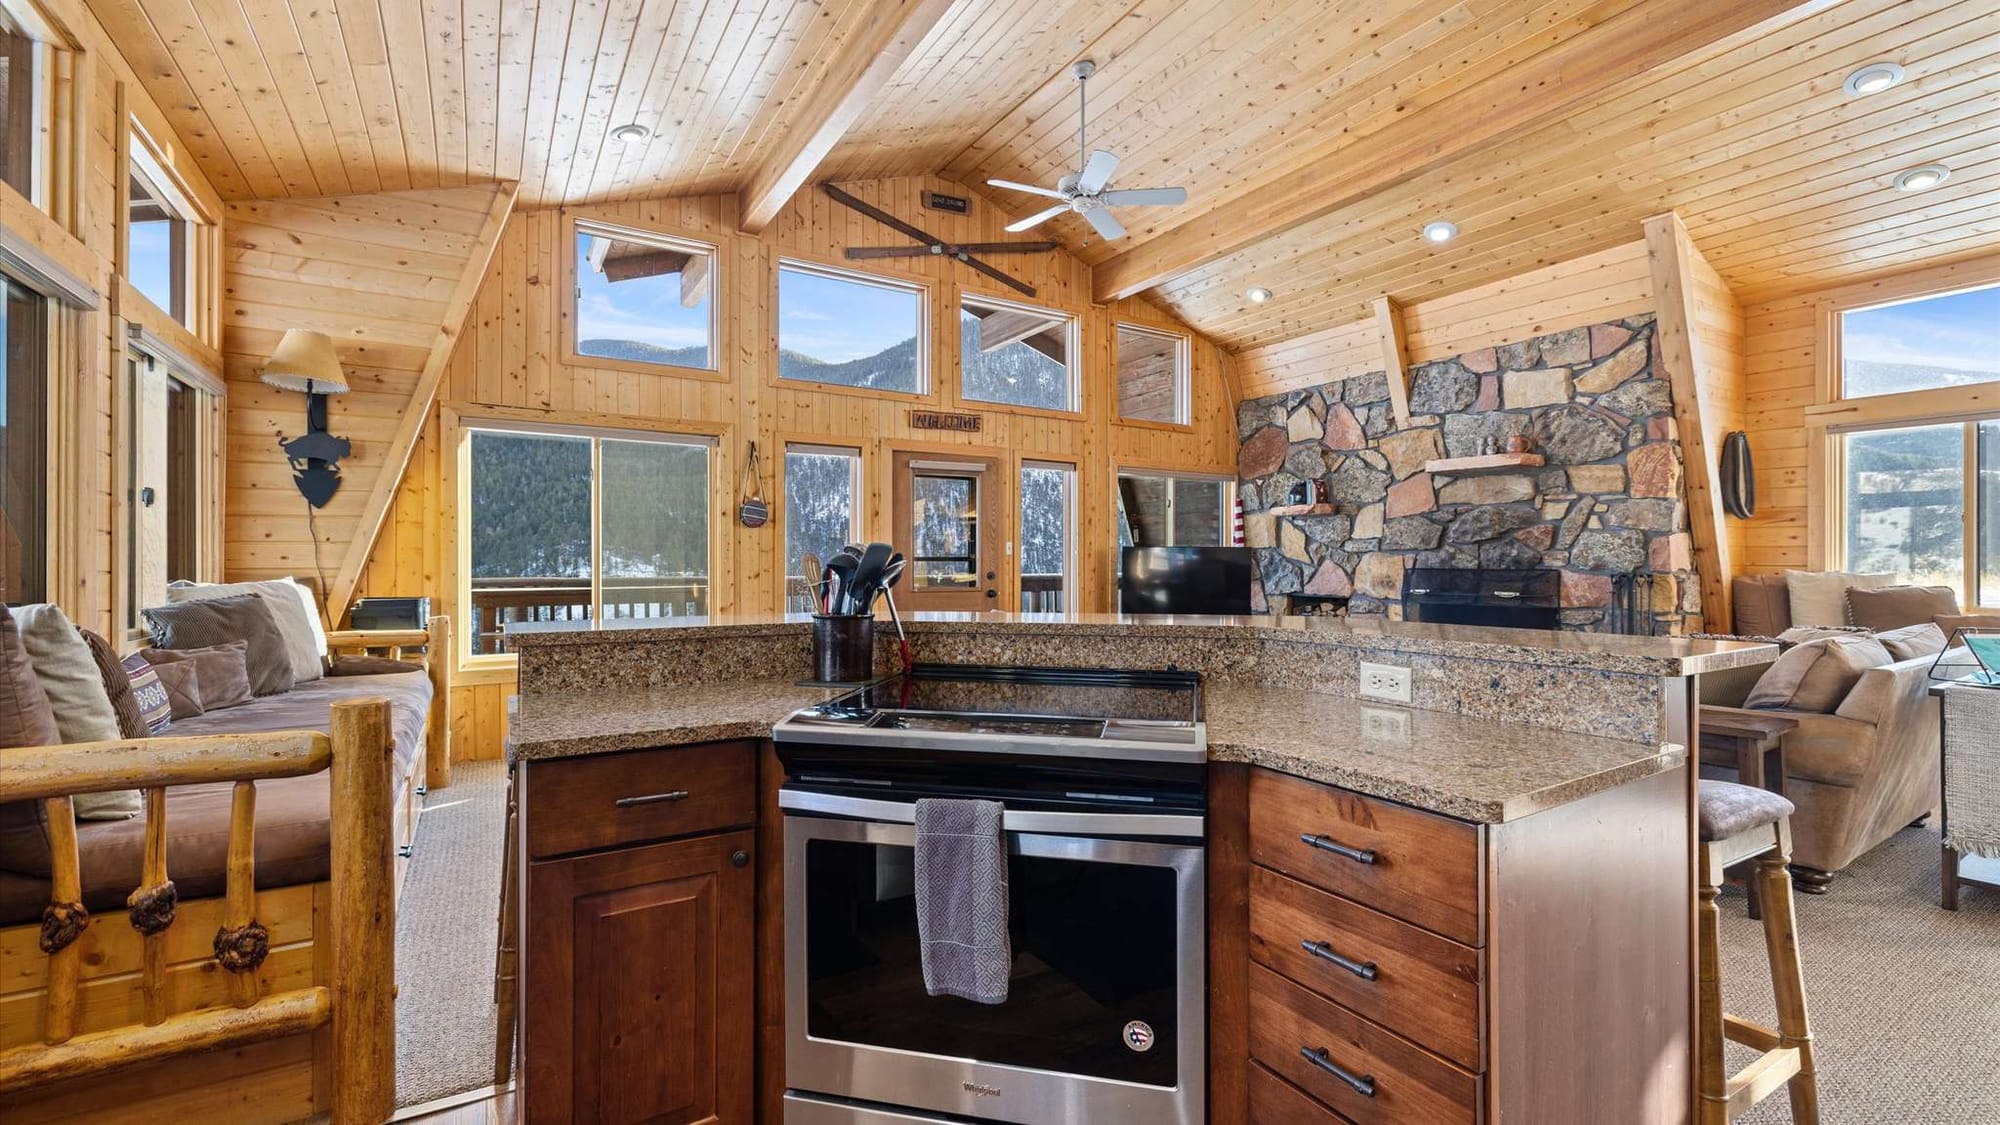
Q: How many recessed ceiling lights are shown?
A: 5